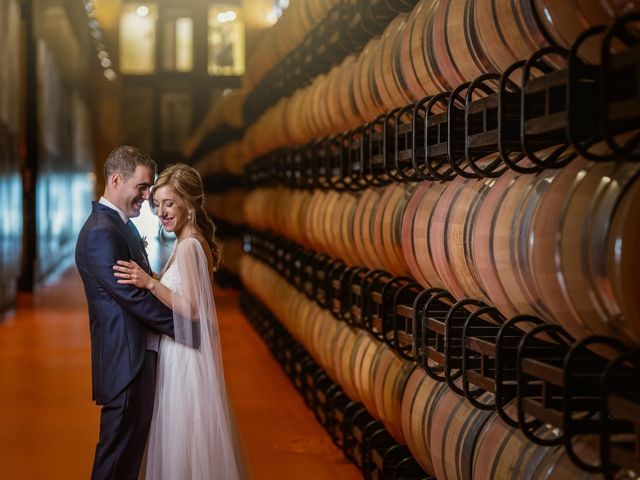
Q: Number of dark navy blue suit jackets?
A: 1